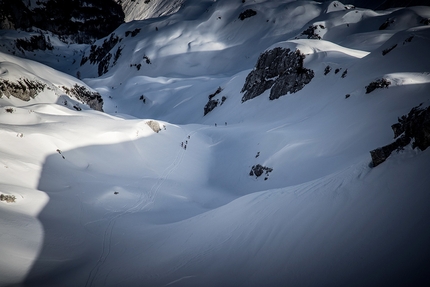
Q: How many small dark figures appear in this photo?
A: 6